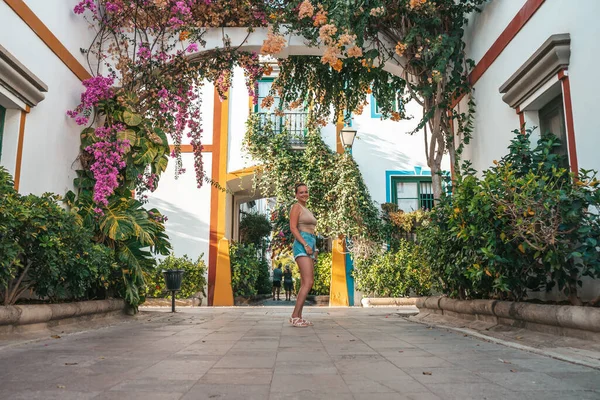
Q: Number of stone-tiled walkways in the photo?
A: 1